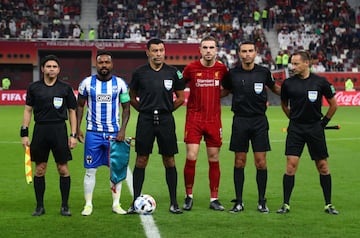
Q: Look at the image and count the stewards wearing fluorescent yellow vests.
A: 8